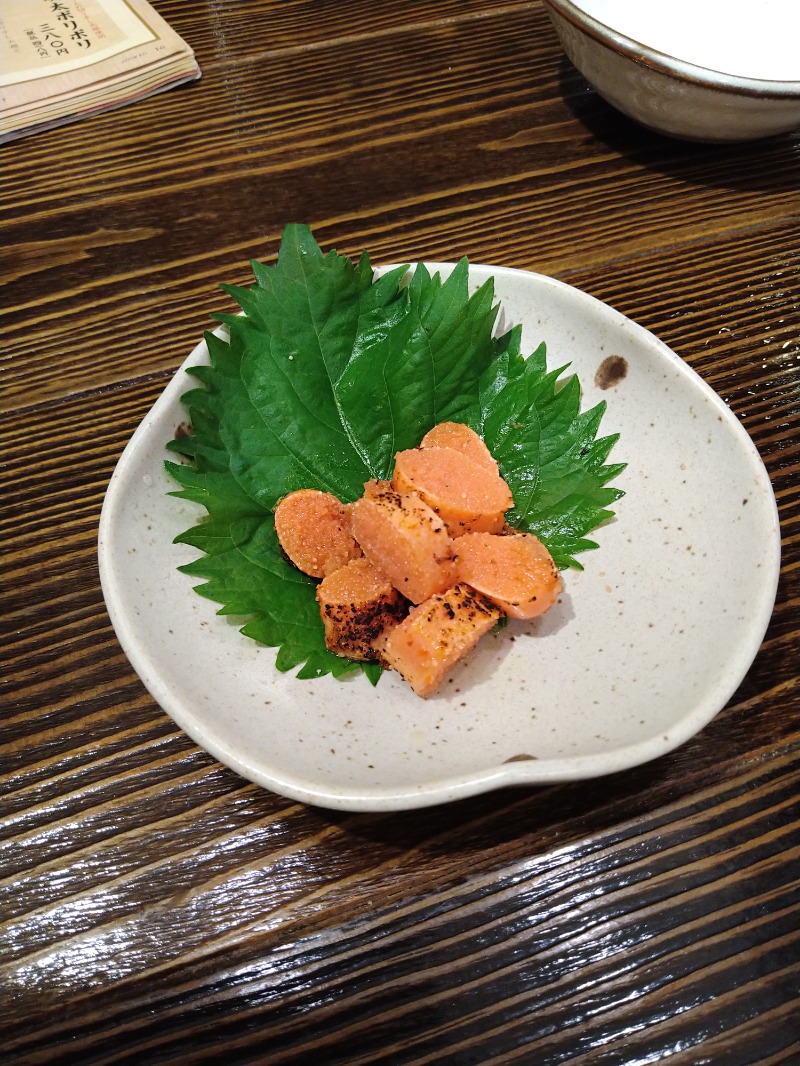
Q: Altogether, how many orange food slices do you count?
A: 7